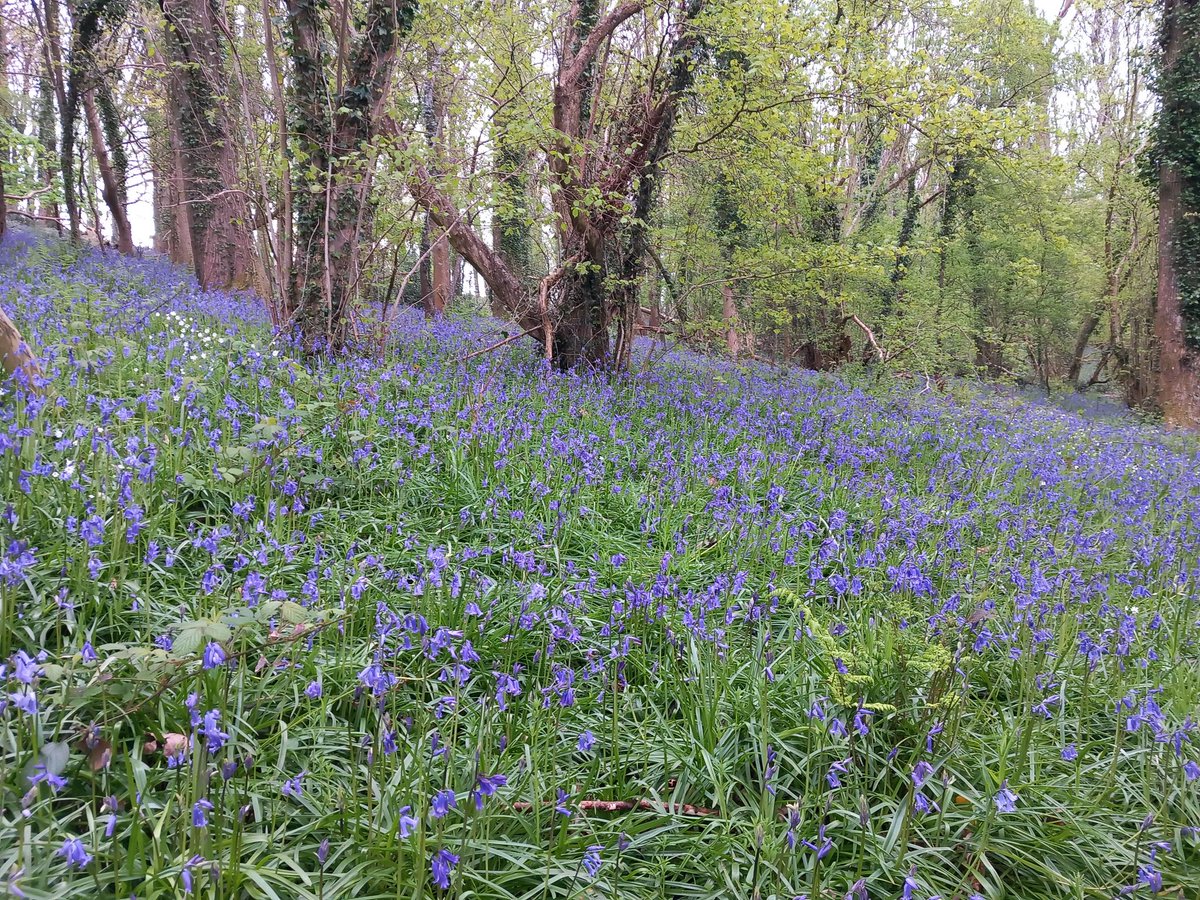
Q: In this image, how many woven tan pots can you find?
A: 0